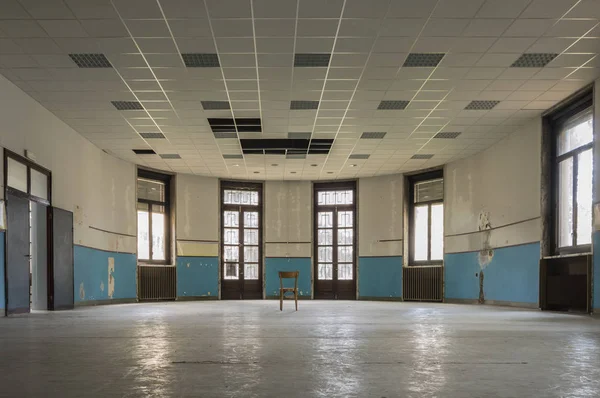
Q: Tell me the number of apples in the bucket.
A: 0